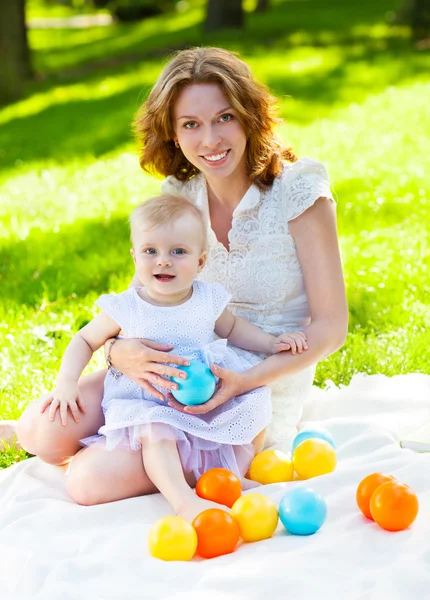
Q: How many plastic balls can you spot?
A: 11